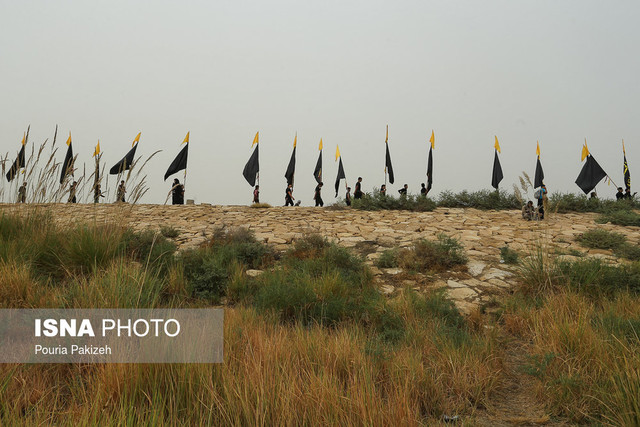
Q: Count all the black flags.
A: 15